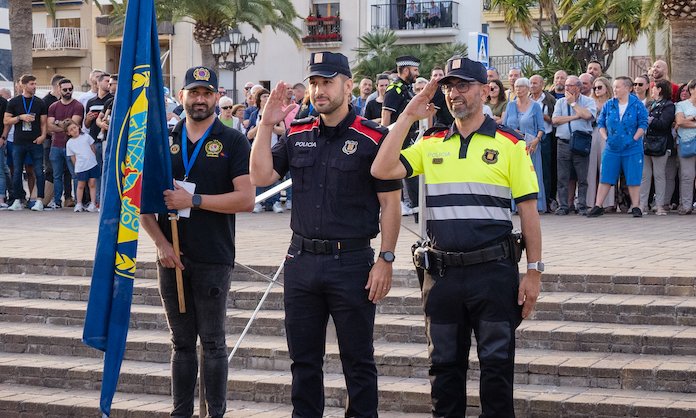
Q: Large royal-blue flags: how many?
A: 1